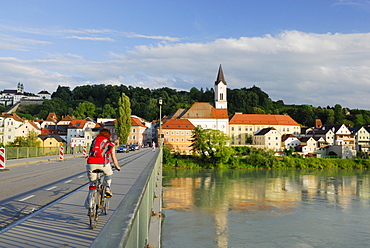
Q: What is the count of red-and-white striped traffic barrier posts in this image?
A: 3